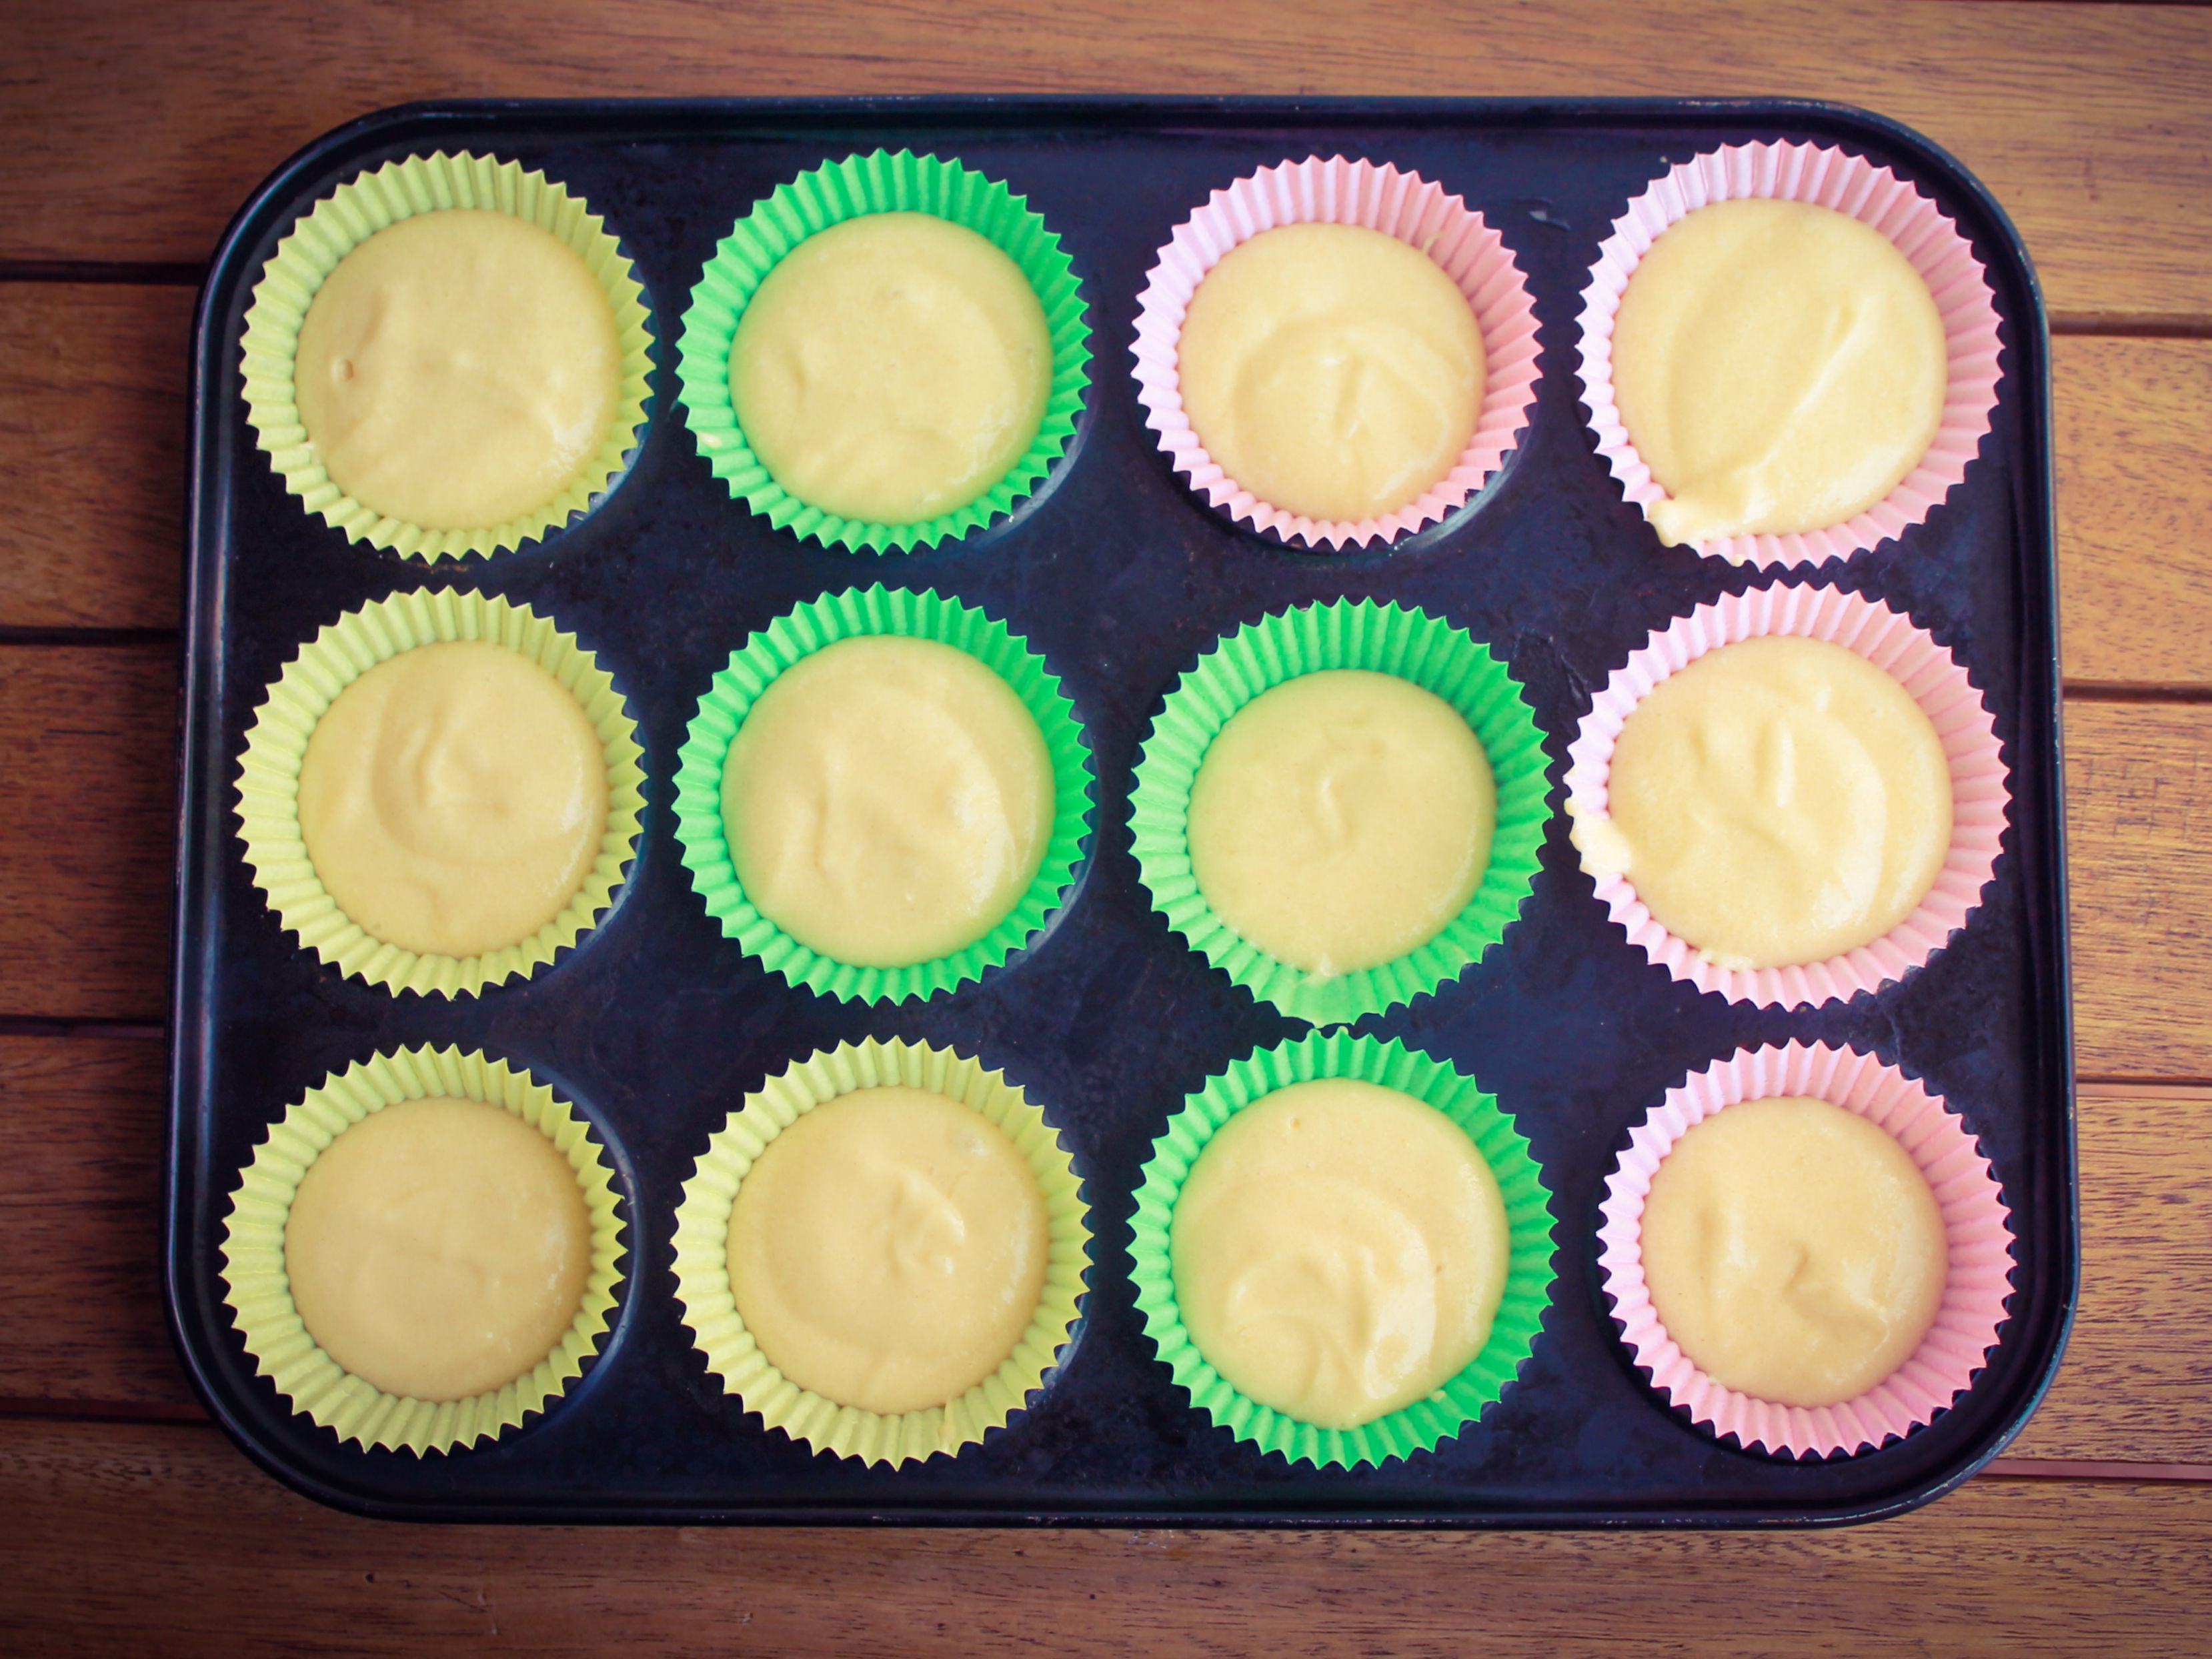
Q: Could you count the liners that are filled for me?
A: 12